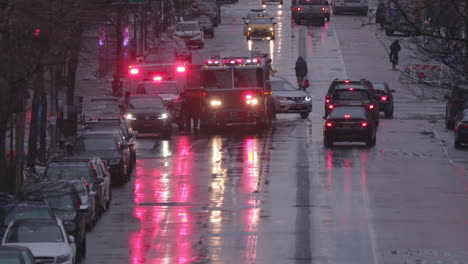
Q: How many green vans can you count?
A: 0